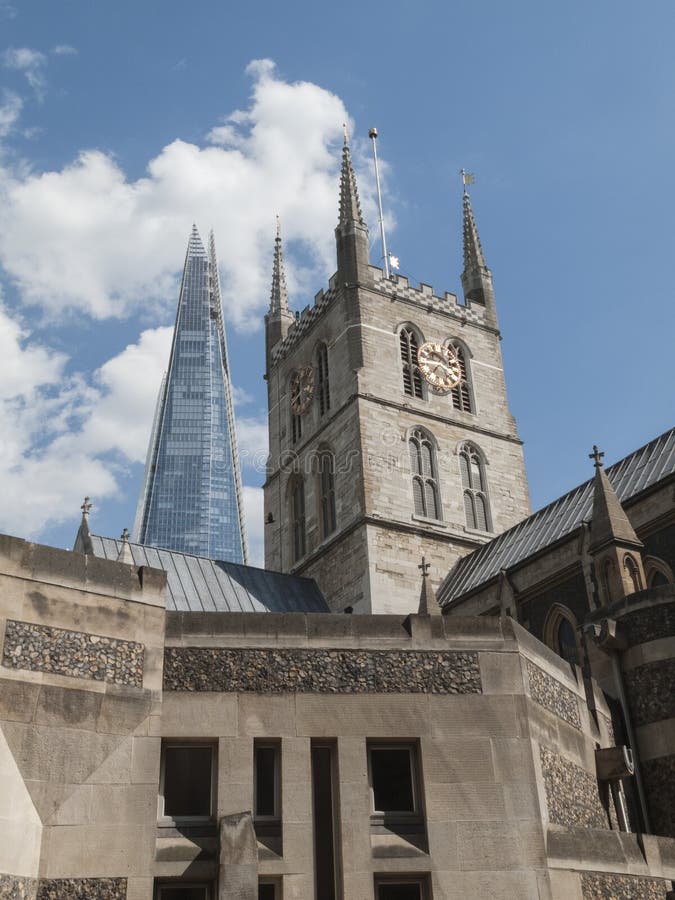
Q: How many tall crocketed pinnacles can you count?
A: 3